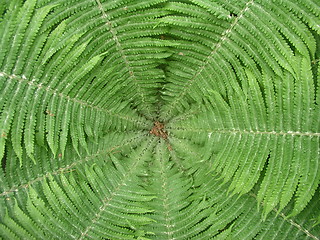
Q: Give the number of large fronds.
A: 8